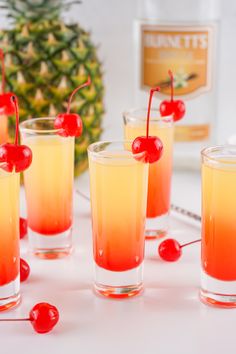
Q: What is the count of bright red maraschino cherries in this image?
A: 9